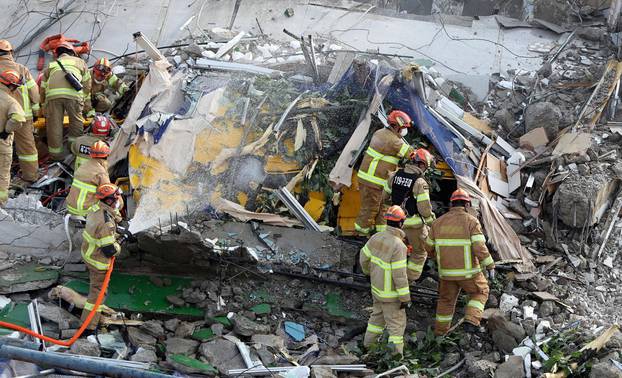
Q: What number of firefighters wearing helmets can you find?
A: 11